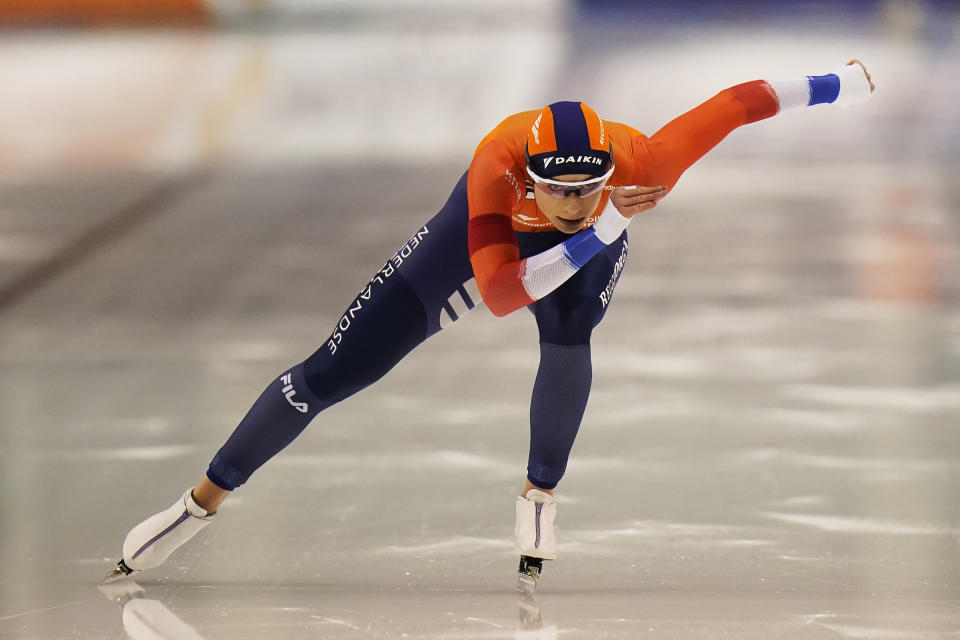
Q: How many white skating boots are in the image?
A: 2